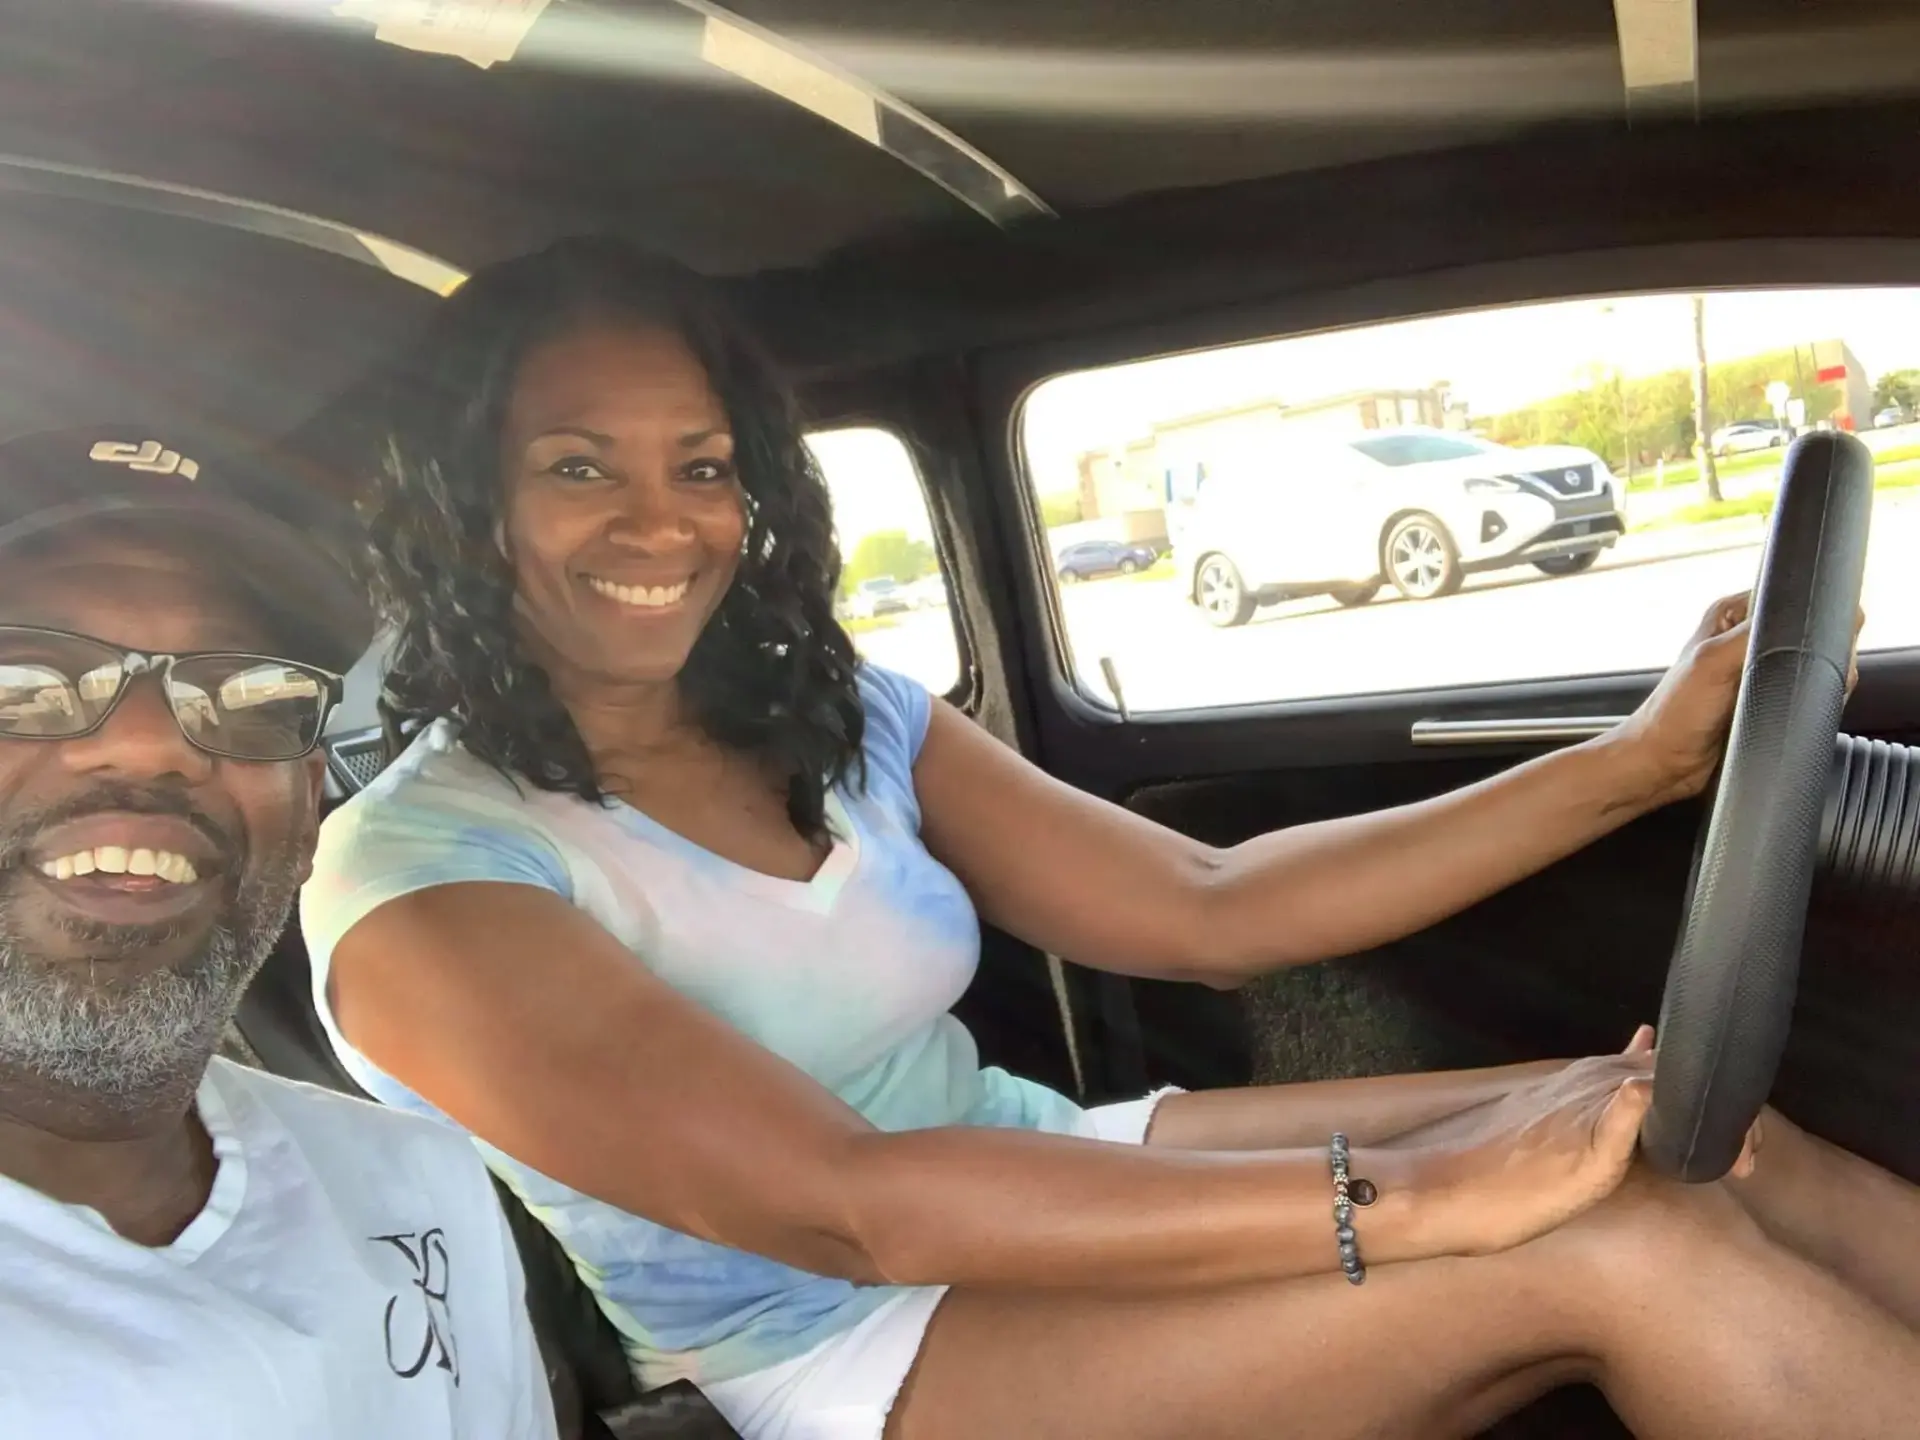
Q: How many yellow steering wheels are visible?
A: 0